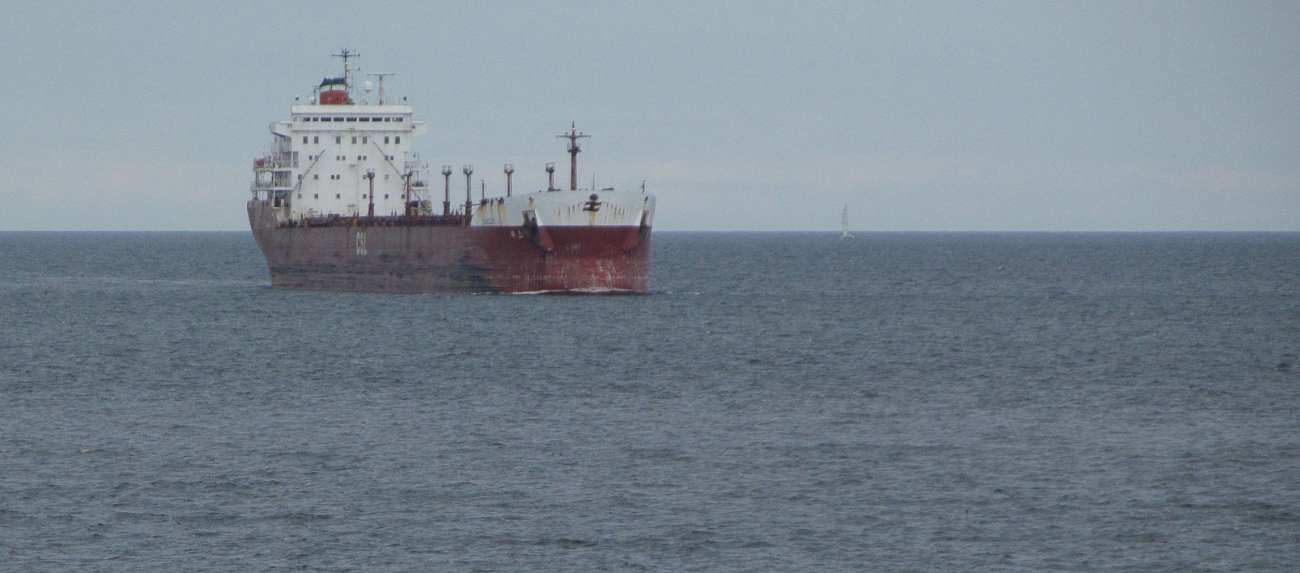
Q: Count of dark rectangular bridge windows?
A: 9